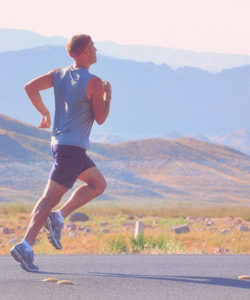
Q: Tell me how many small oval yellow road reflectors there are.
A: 3